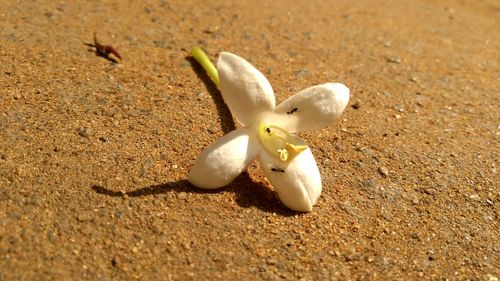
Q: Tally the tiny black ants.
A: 3